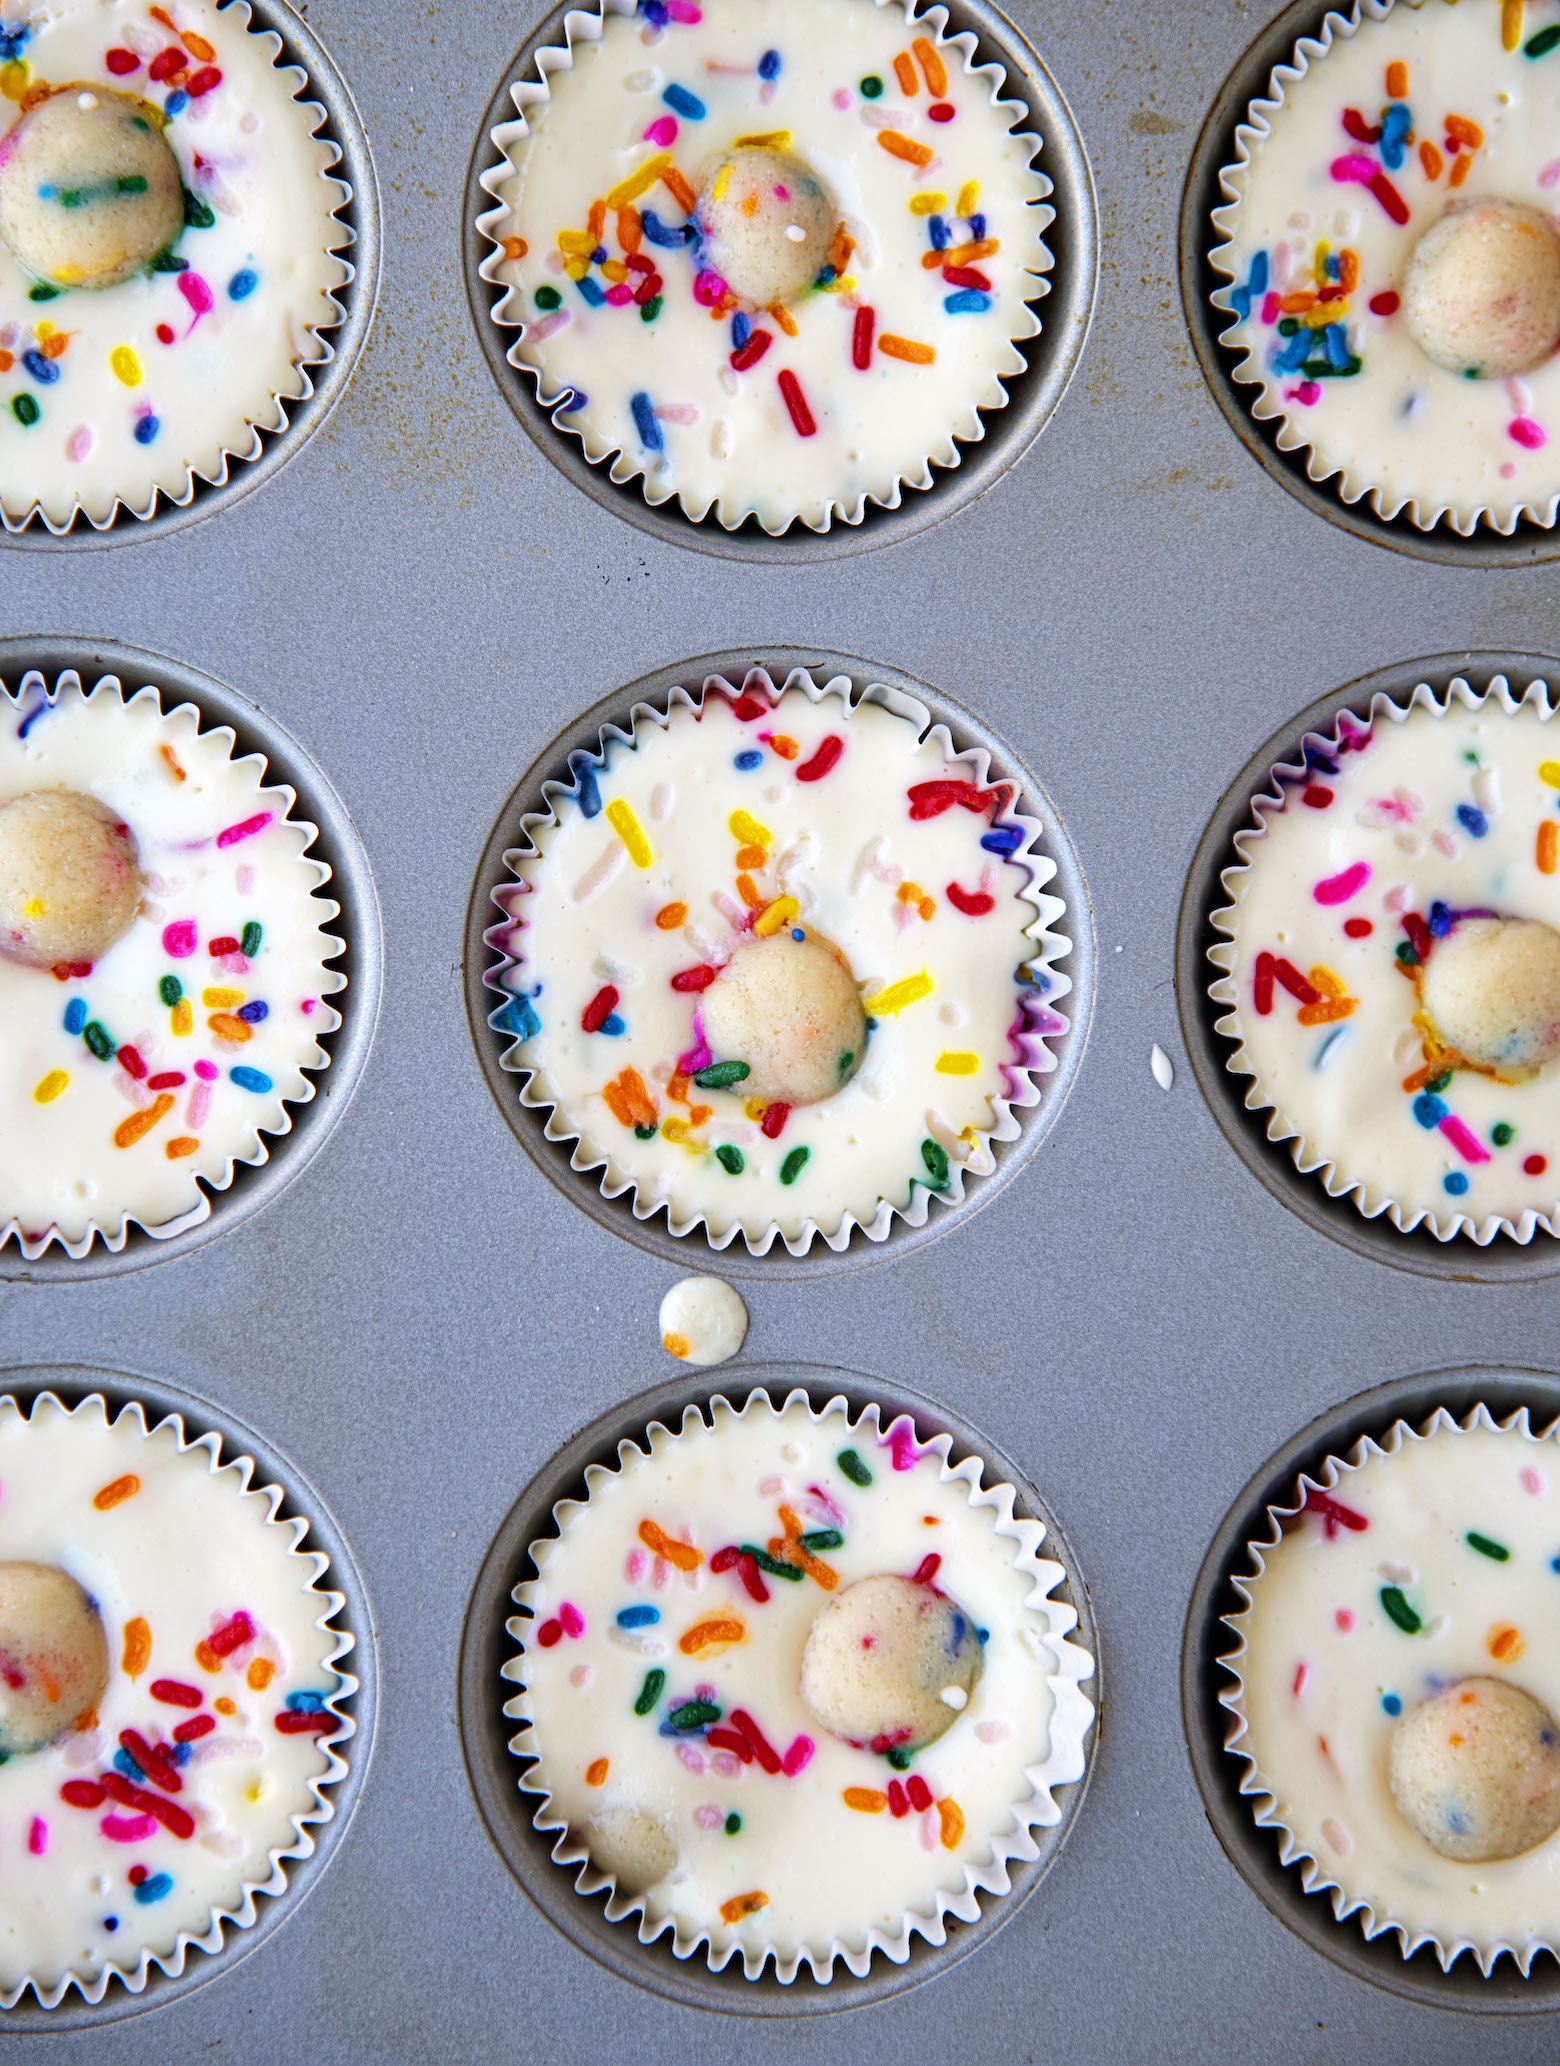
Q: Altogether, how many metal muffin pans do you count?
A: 1